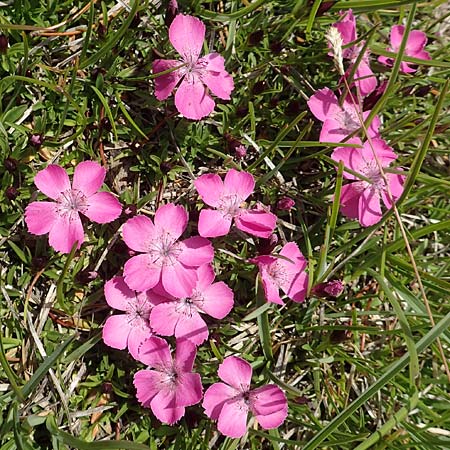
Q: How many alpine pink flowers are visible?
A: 13